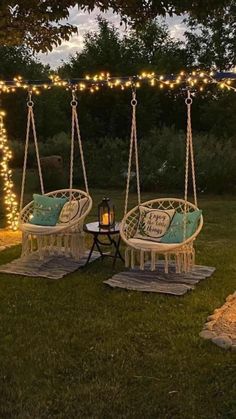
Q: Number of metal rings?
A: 4